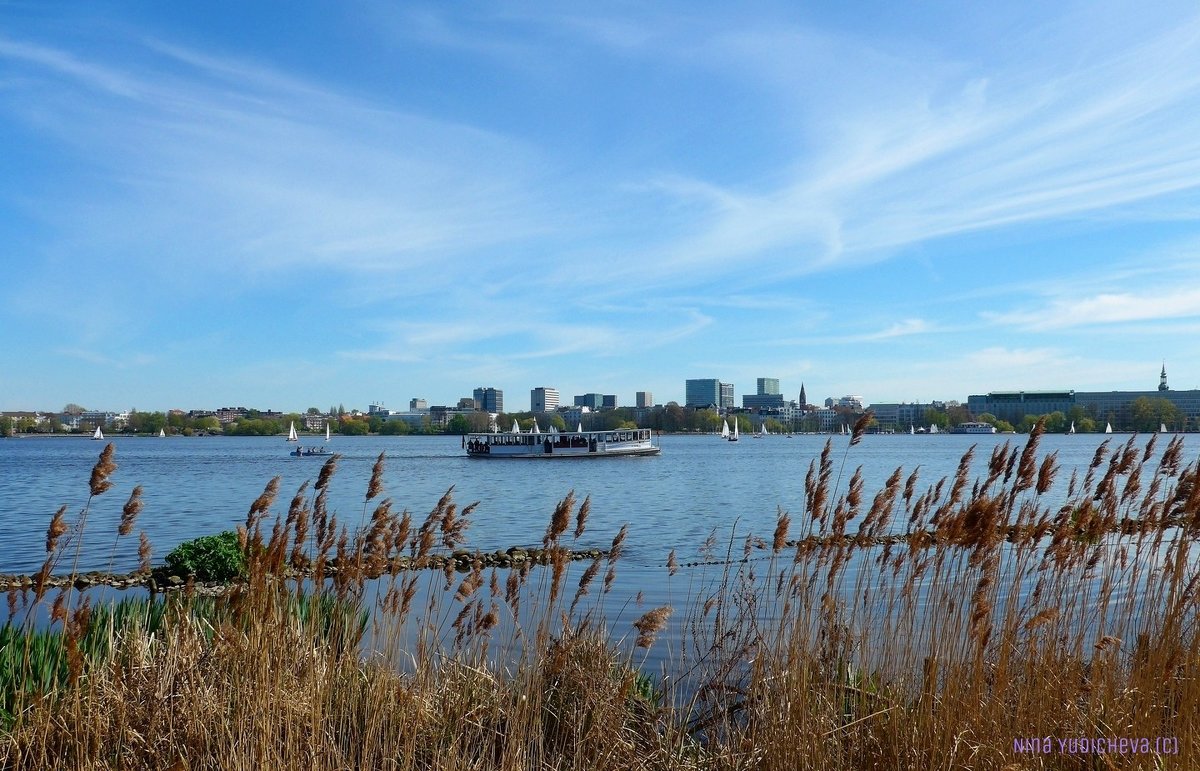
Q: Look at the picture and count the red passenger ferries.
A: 0